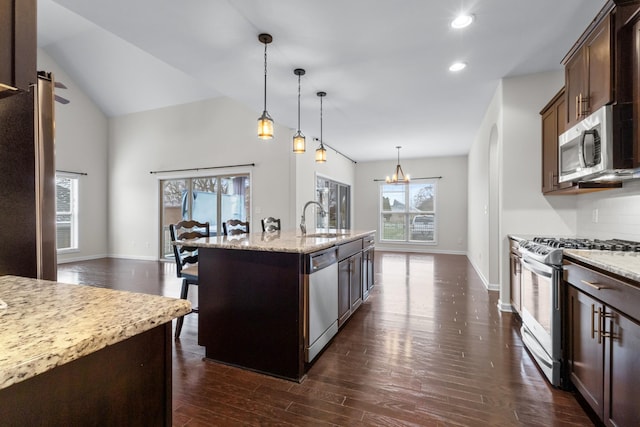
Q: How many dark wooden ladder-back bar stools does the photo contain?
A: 3